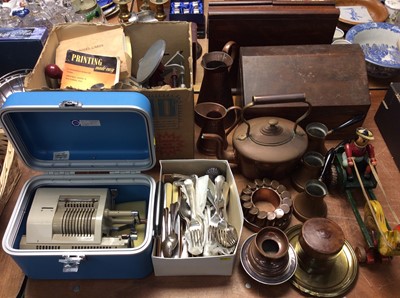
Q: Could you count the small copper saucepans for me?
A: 3